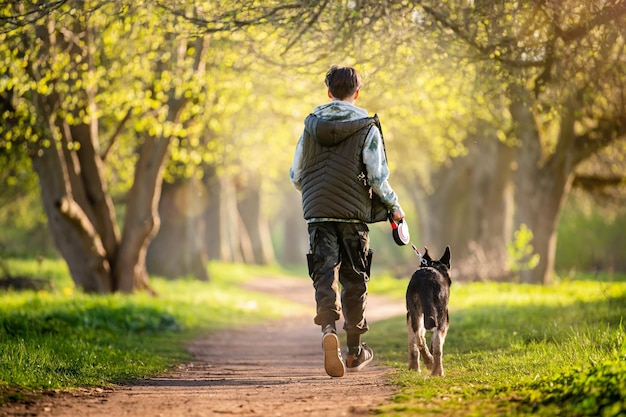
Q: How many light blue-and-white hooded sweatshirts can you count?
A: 1